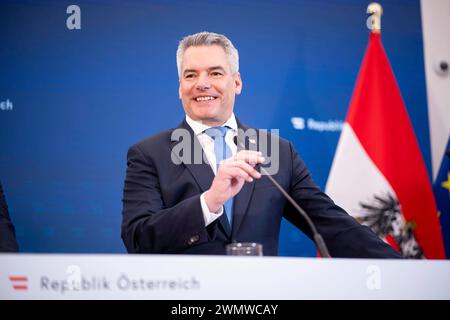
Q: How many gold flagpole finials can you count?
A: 1